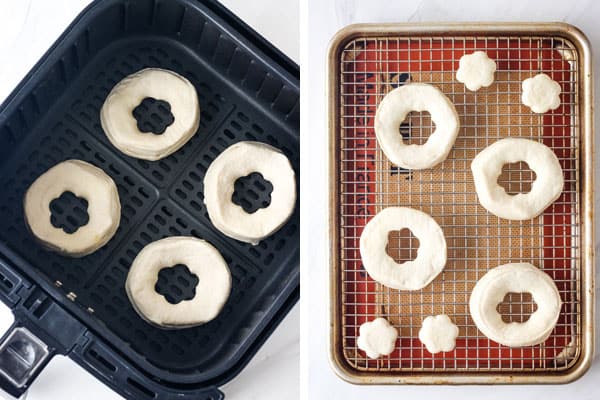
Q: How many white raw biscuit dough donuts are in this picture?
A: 8